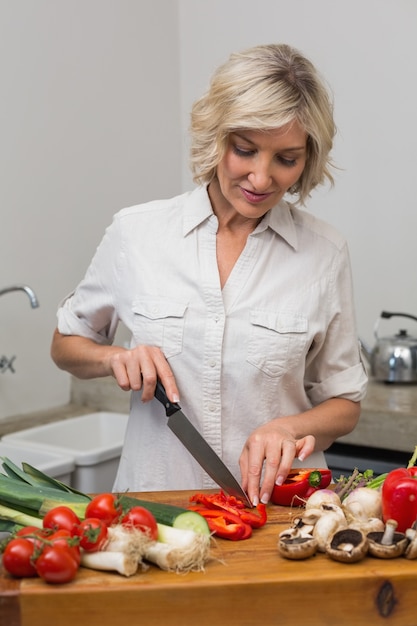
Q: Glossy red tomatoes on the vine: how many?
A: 8